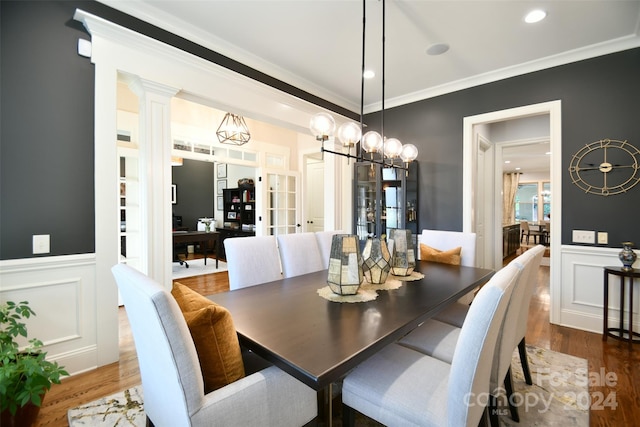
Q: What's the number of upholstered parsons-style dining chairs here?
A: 8